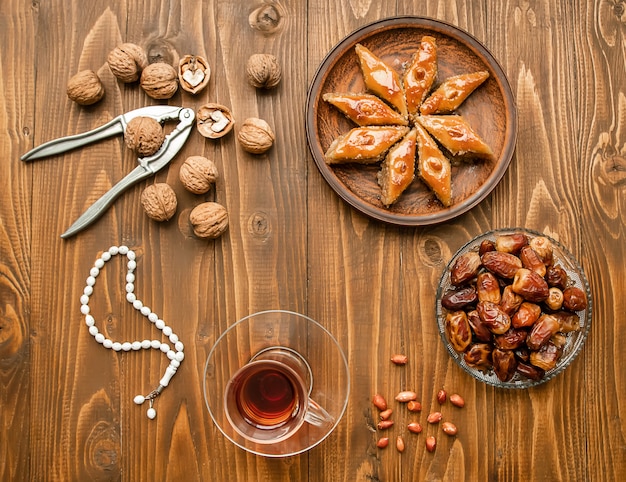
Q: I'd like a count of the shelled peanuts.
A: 14